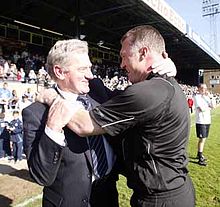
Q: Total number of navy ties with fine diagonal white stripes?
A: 1